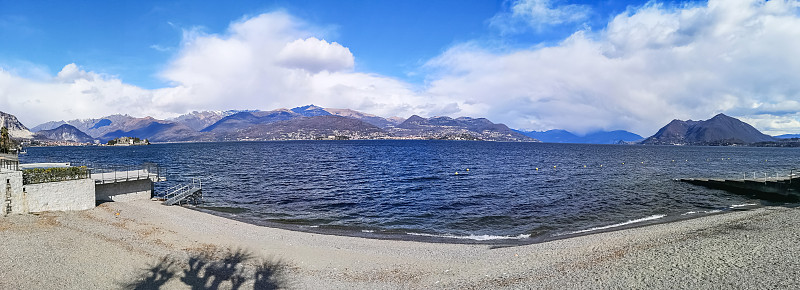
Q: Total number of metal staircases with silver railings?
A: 1